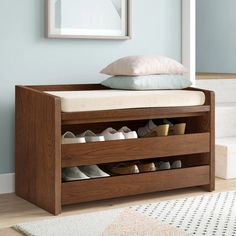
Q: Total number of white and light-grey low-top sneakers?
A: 4